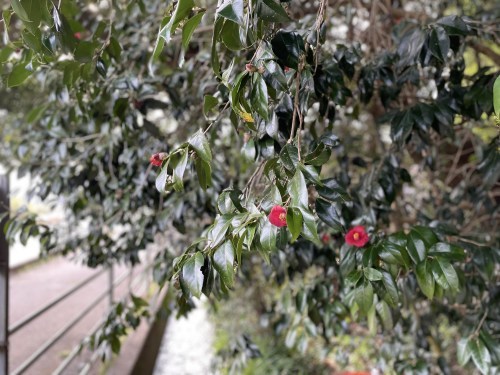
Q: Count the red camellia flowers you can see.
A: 3